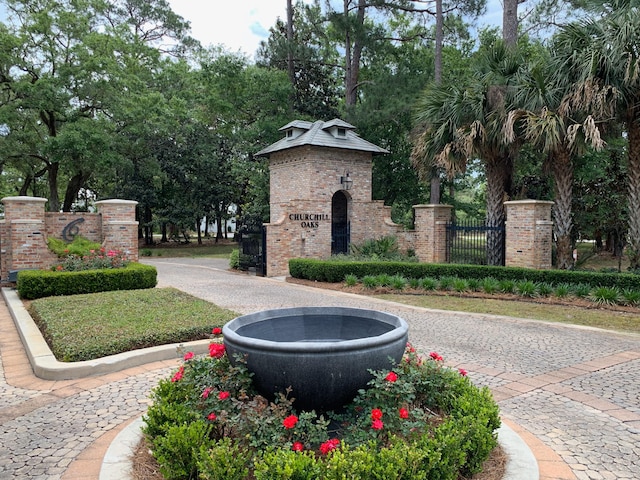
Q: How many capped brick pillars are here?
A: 4